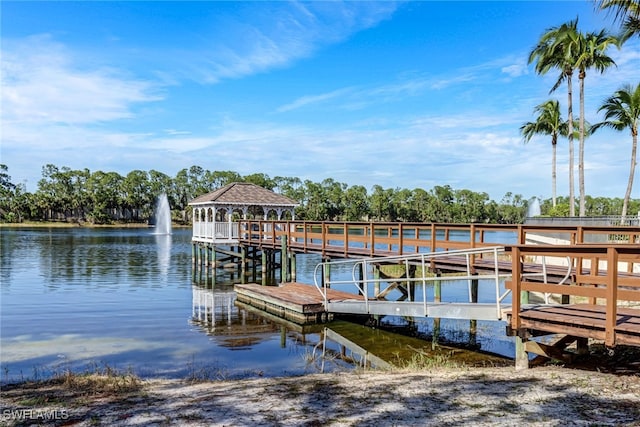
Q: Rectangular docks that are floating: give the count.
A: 1